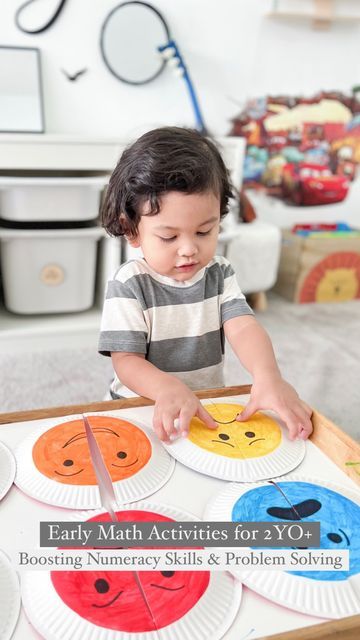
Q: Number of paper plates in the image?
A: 6